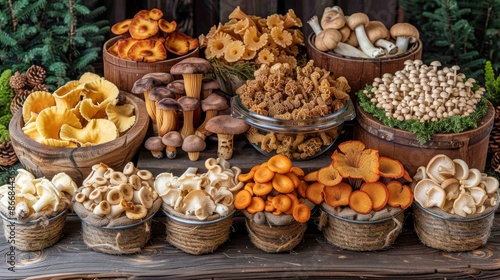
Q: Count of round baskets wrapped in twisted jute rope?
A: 6